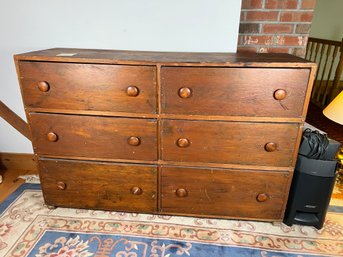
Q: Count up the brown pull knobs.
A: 12